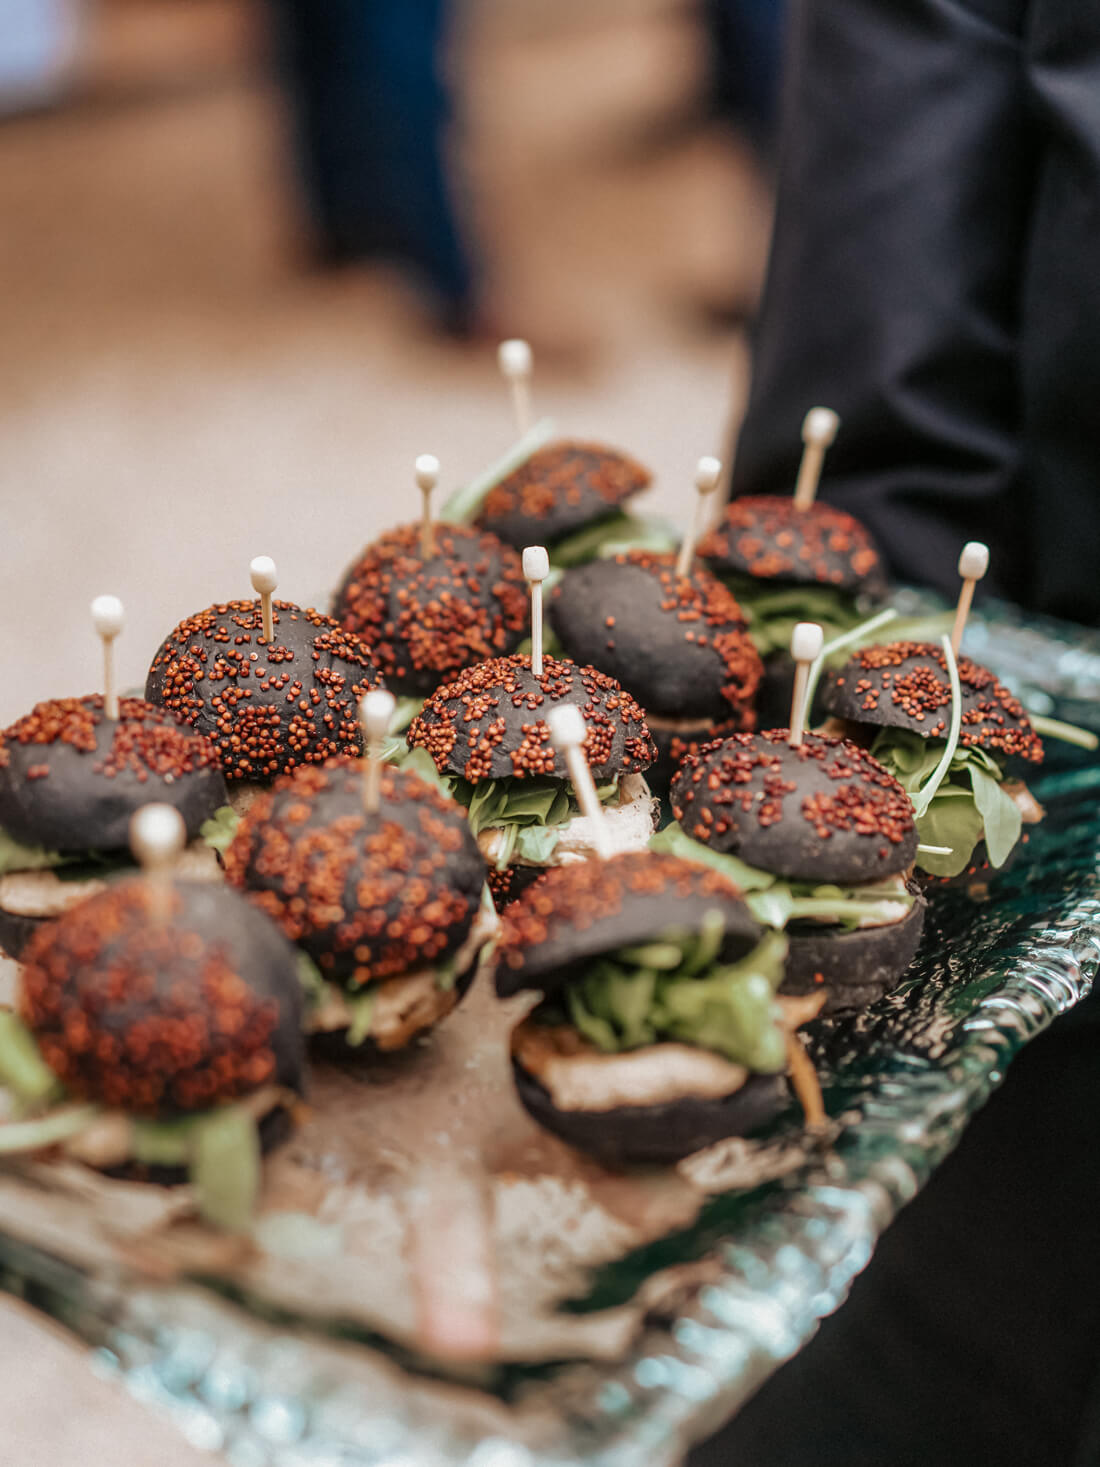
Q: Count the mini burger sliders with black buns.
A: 12